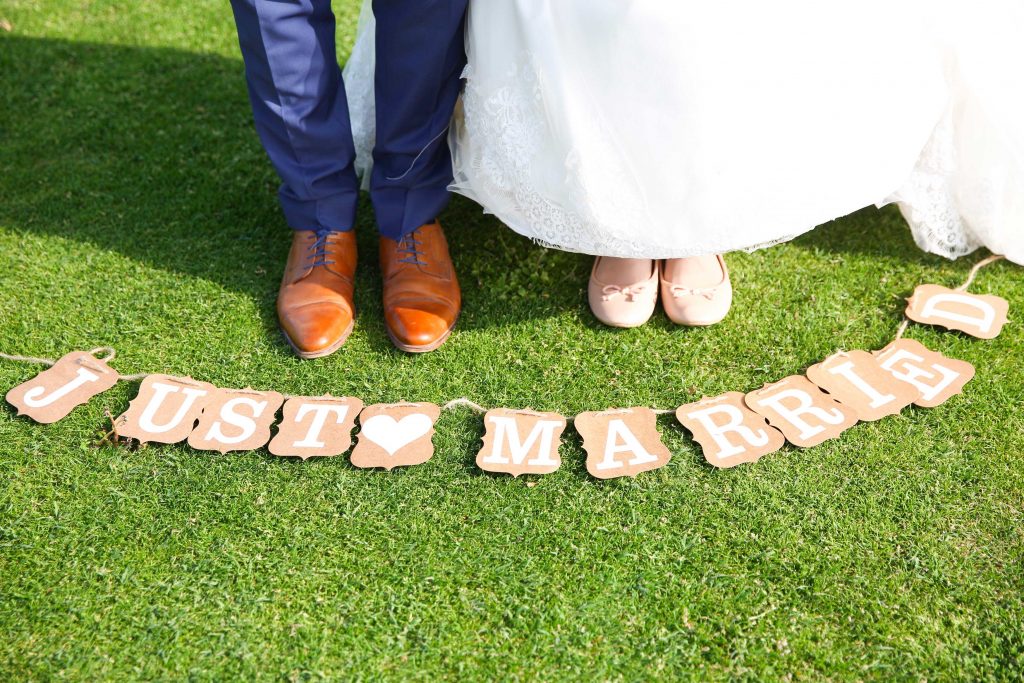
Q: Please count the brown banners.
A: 12